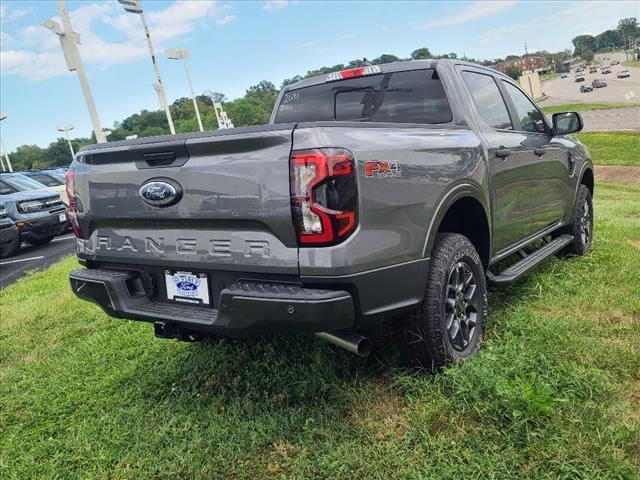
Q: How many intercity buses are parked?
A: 0